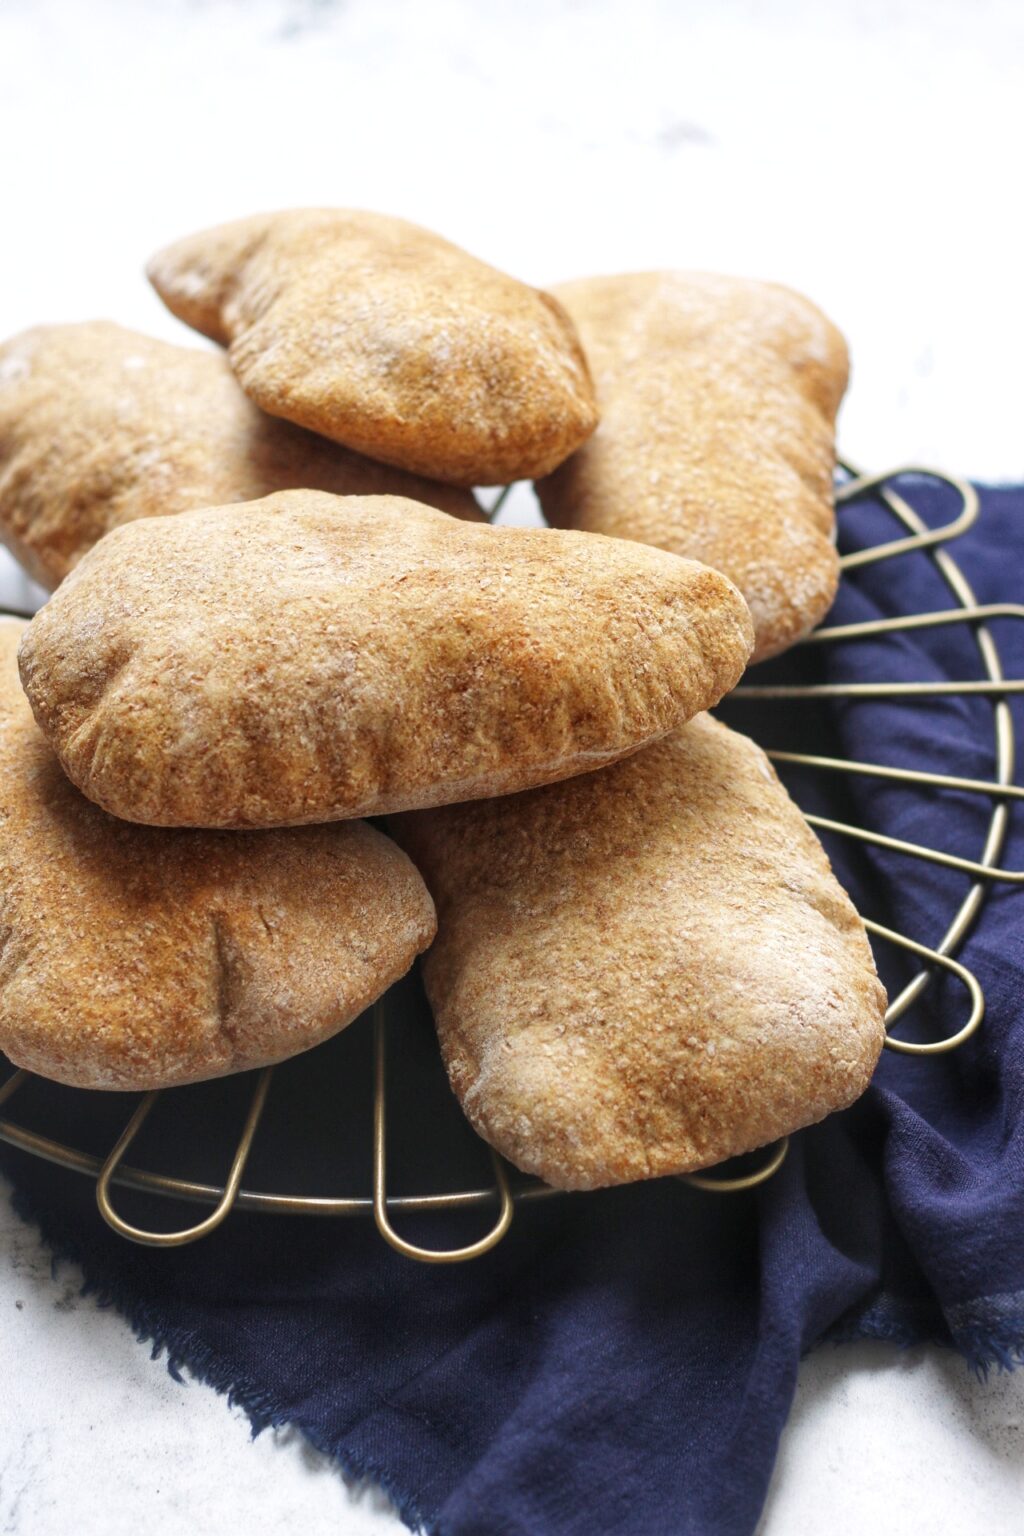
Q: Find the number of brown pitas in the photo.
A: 6